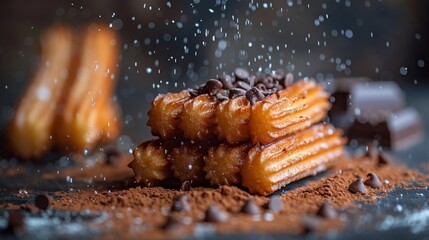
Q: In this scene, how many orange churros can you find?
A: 10